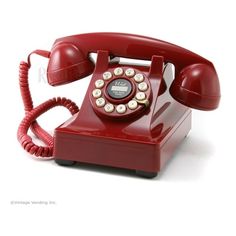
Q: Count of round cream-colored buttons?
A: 12